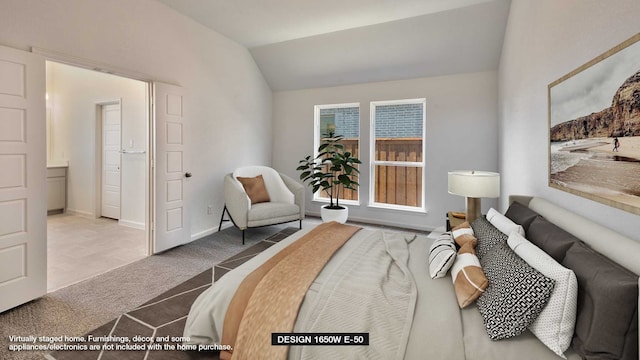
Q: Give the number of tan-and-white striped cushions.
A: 2